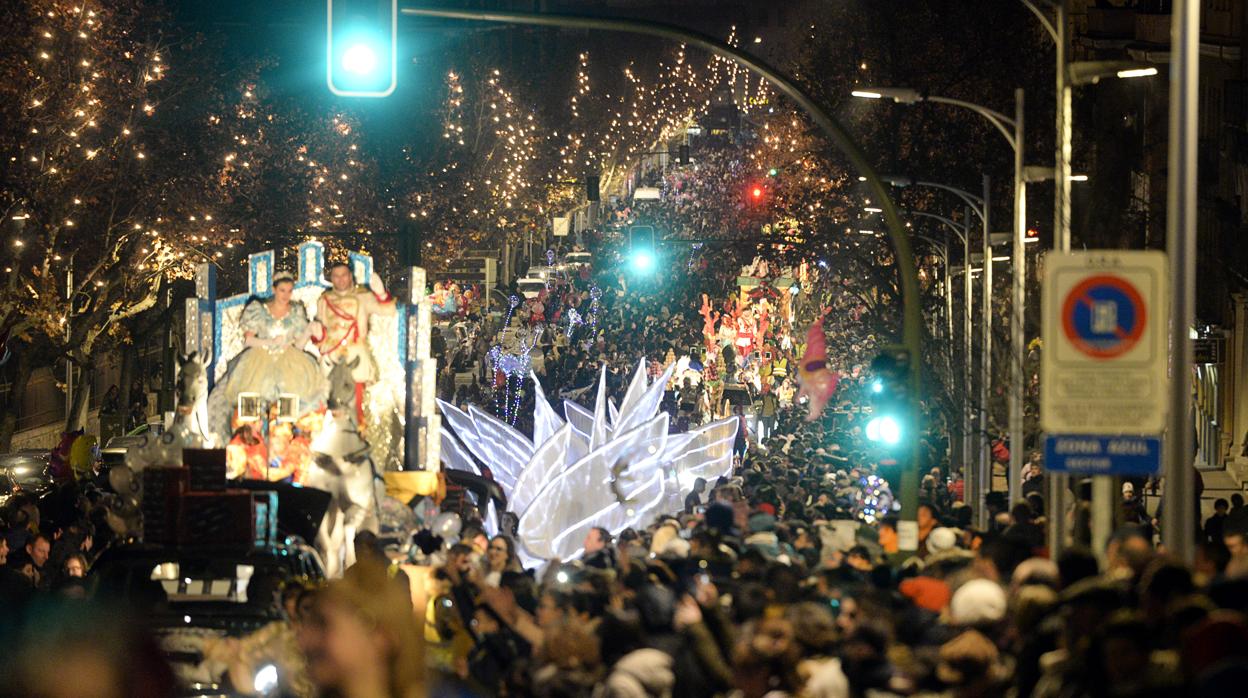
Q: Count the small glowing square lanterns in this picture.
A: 2